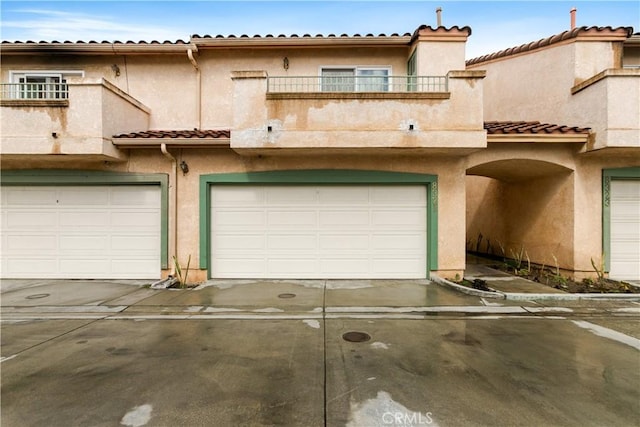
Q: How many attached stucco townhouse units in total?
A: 3